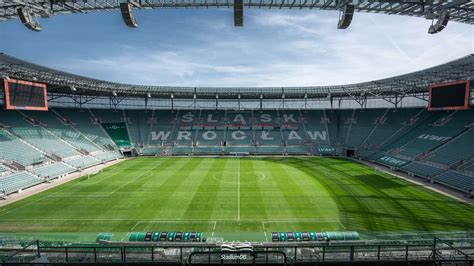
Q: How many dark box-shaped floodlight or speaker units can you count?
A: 5